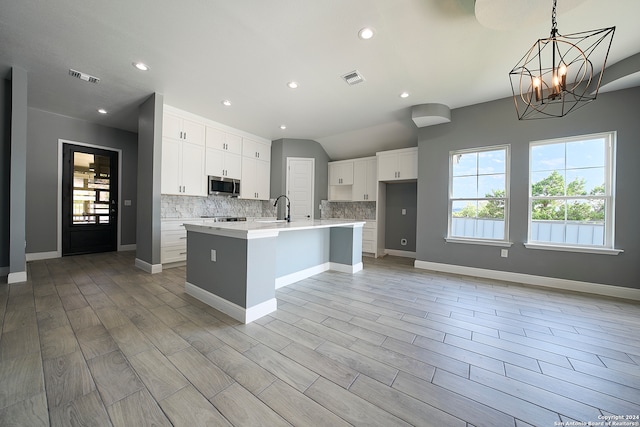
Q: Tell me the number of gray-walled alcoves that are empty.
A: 1